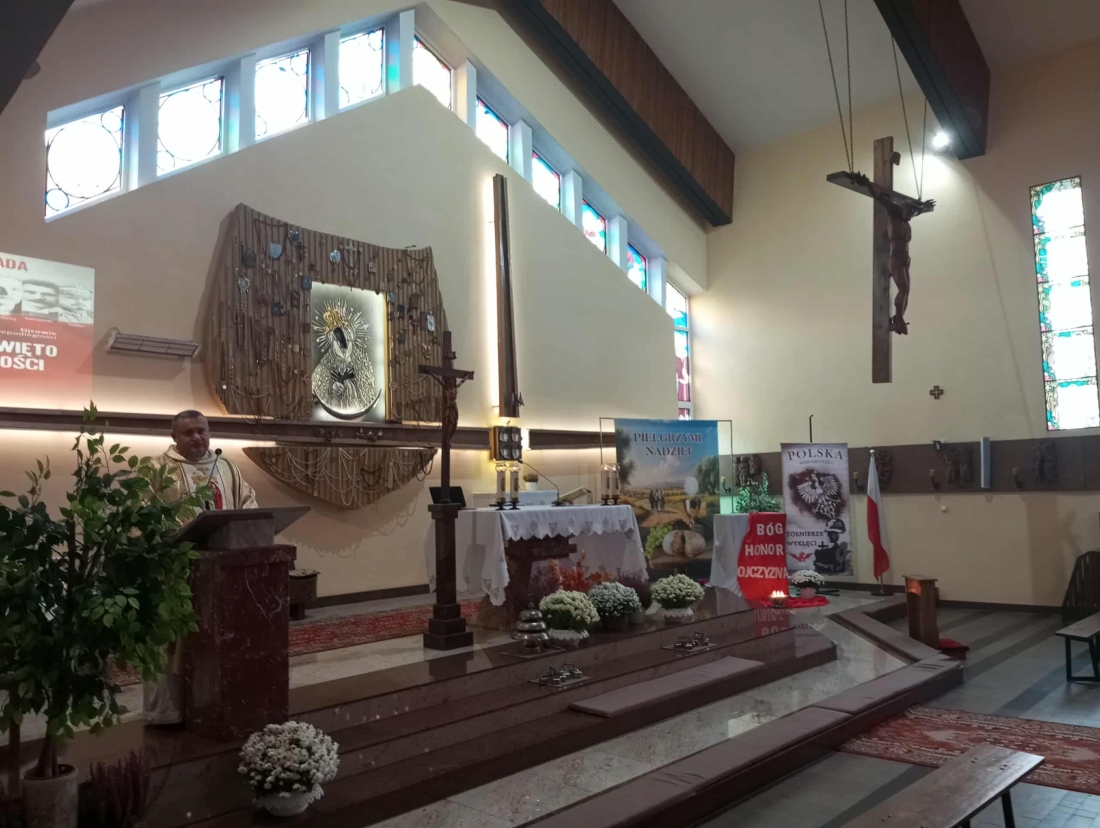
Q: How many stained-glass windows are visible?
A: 11